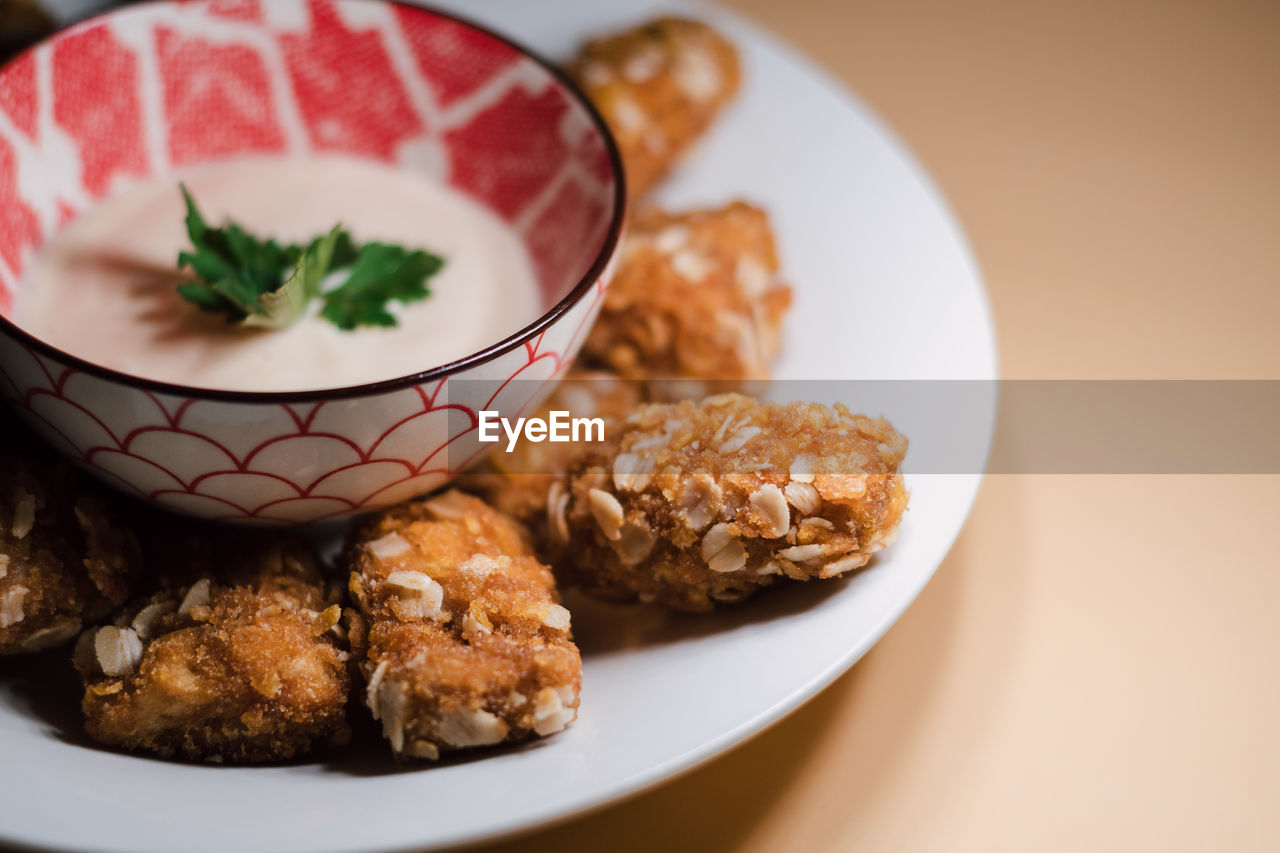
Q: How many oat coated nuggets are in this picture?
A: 7